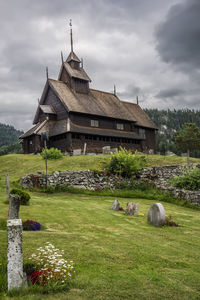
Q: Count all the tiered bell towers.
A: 1